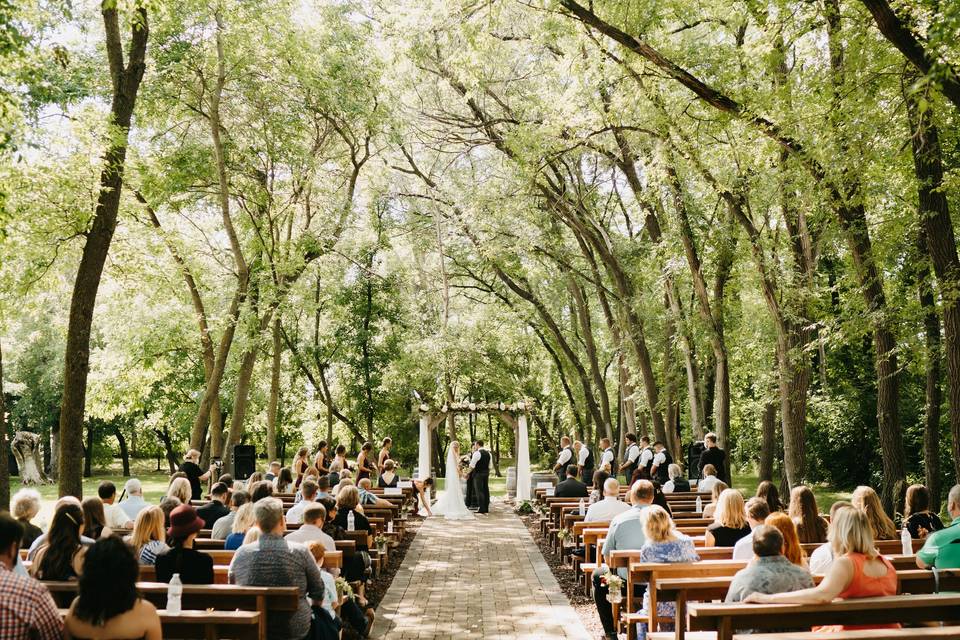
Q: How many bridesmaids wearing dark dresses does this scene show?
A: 6